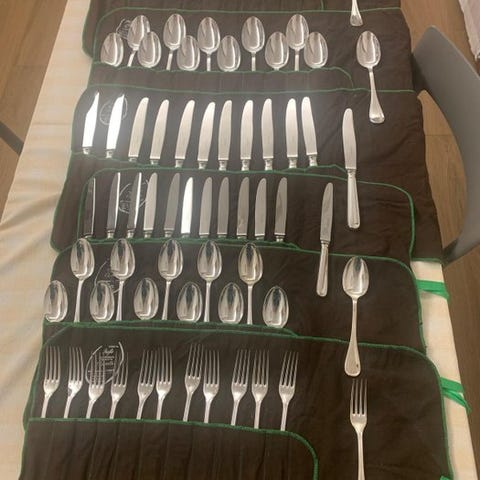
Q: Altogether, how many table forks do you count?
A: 12